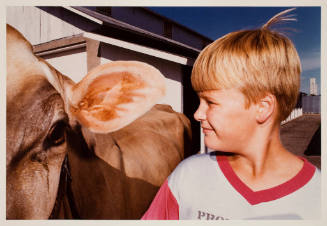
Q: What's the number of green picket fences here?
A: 0